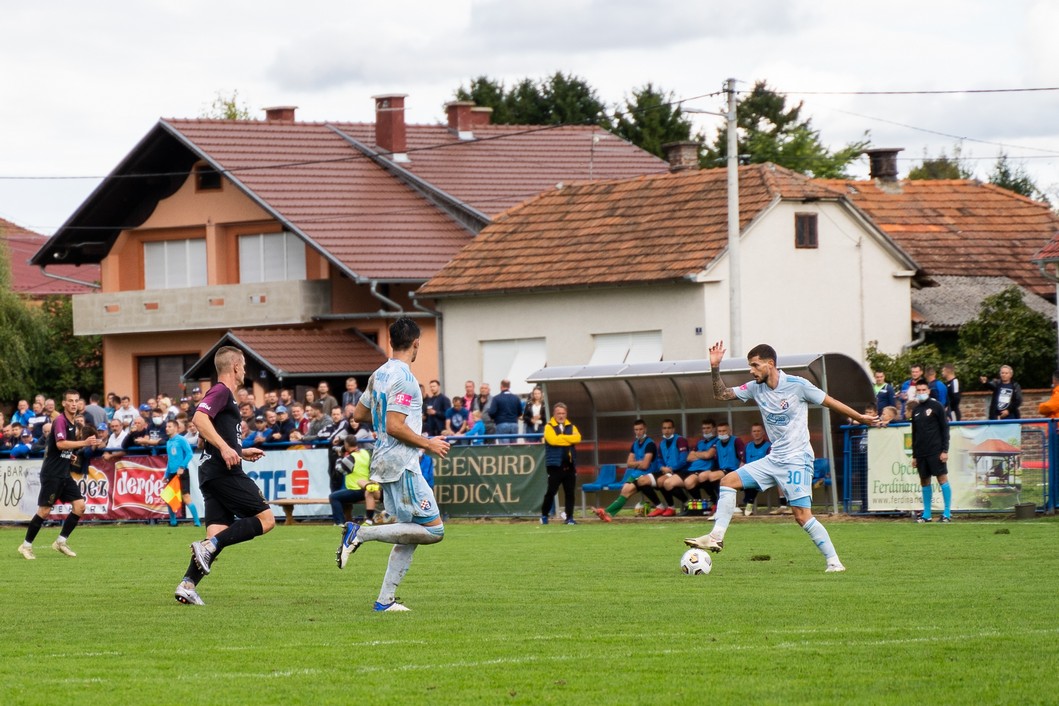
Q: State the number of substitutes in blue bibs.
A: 5